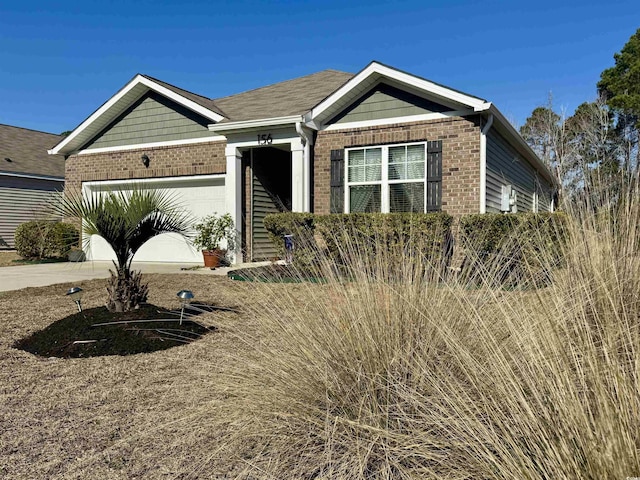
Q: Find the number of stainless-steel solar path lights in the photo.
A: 2